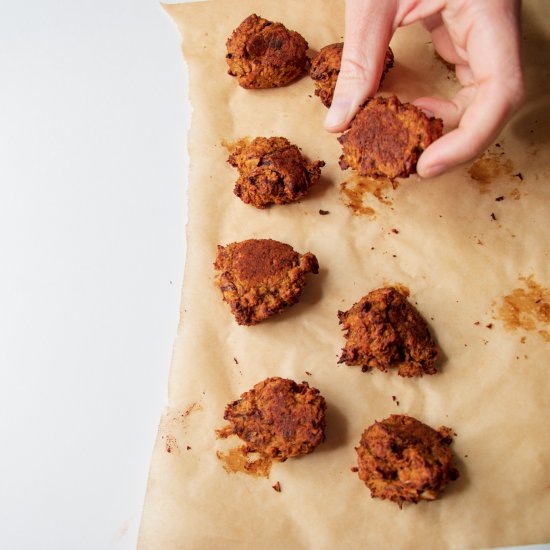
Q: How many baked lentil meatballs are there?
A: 8